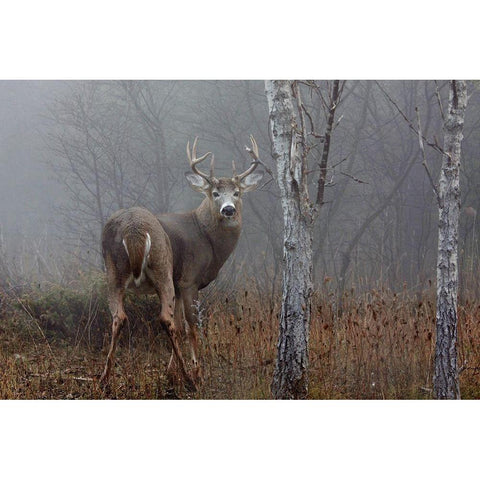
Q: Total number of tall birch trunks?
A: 2